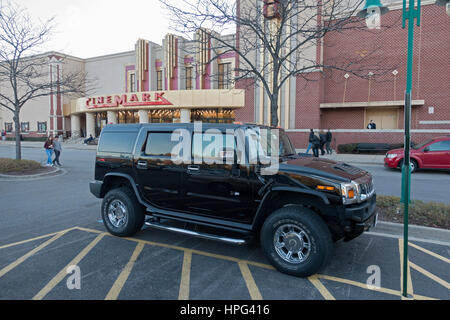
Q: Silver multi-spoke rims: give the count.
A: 2